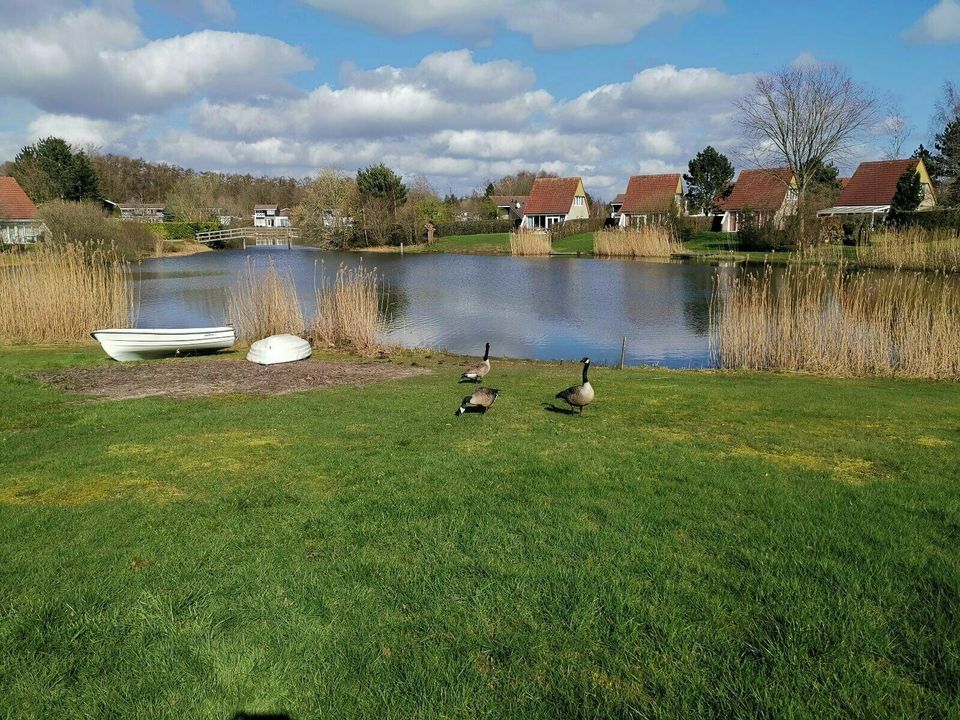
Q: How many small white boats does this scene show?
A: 2